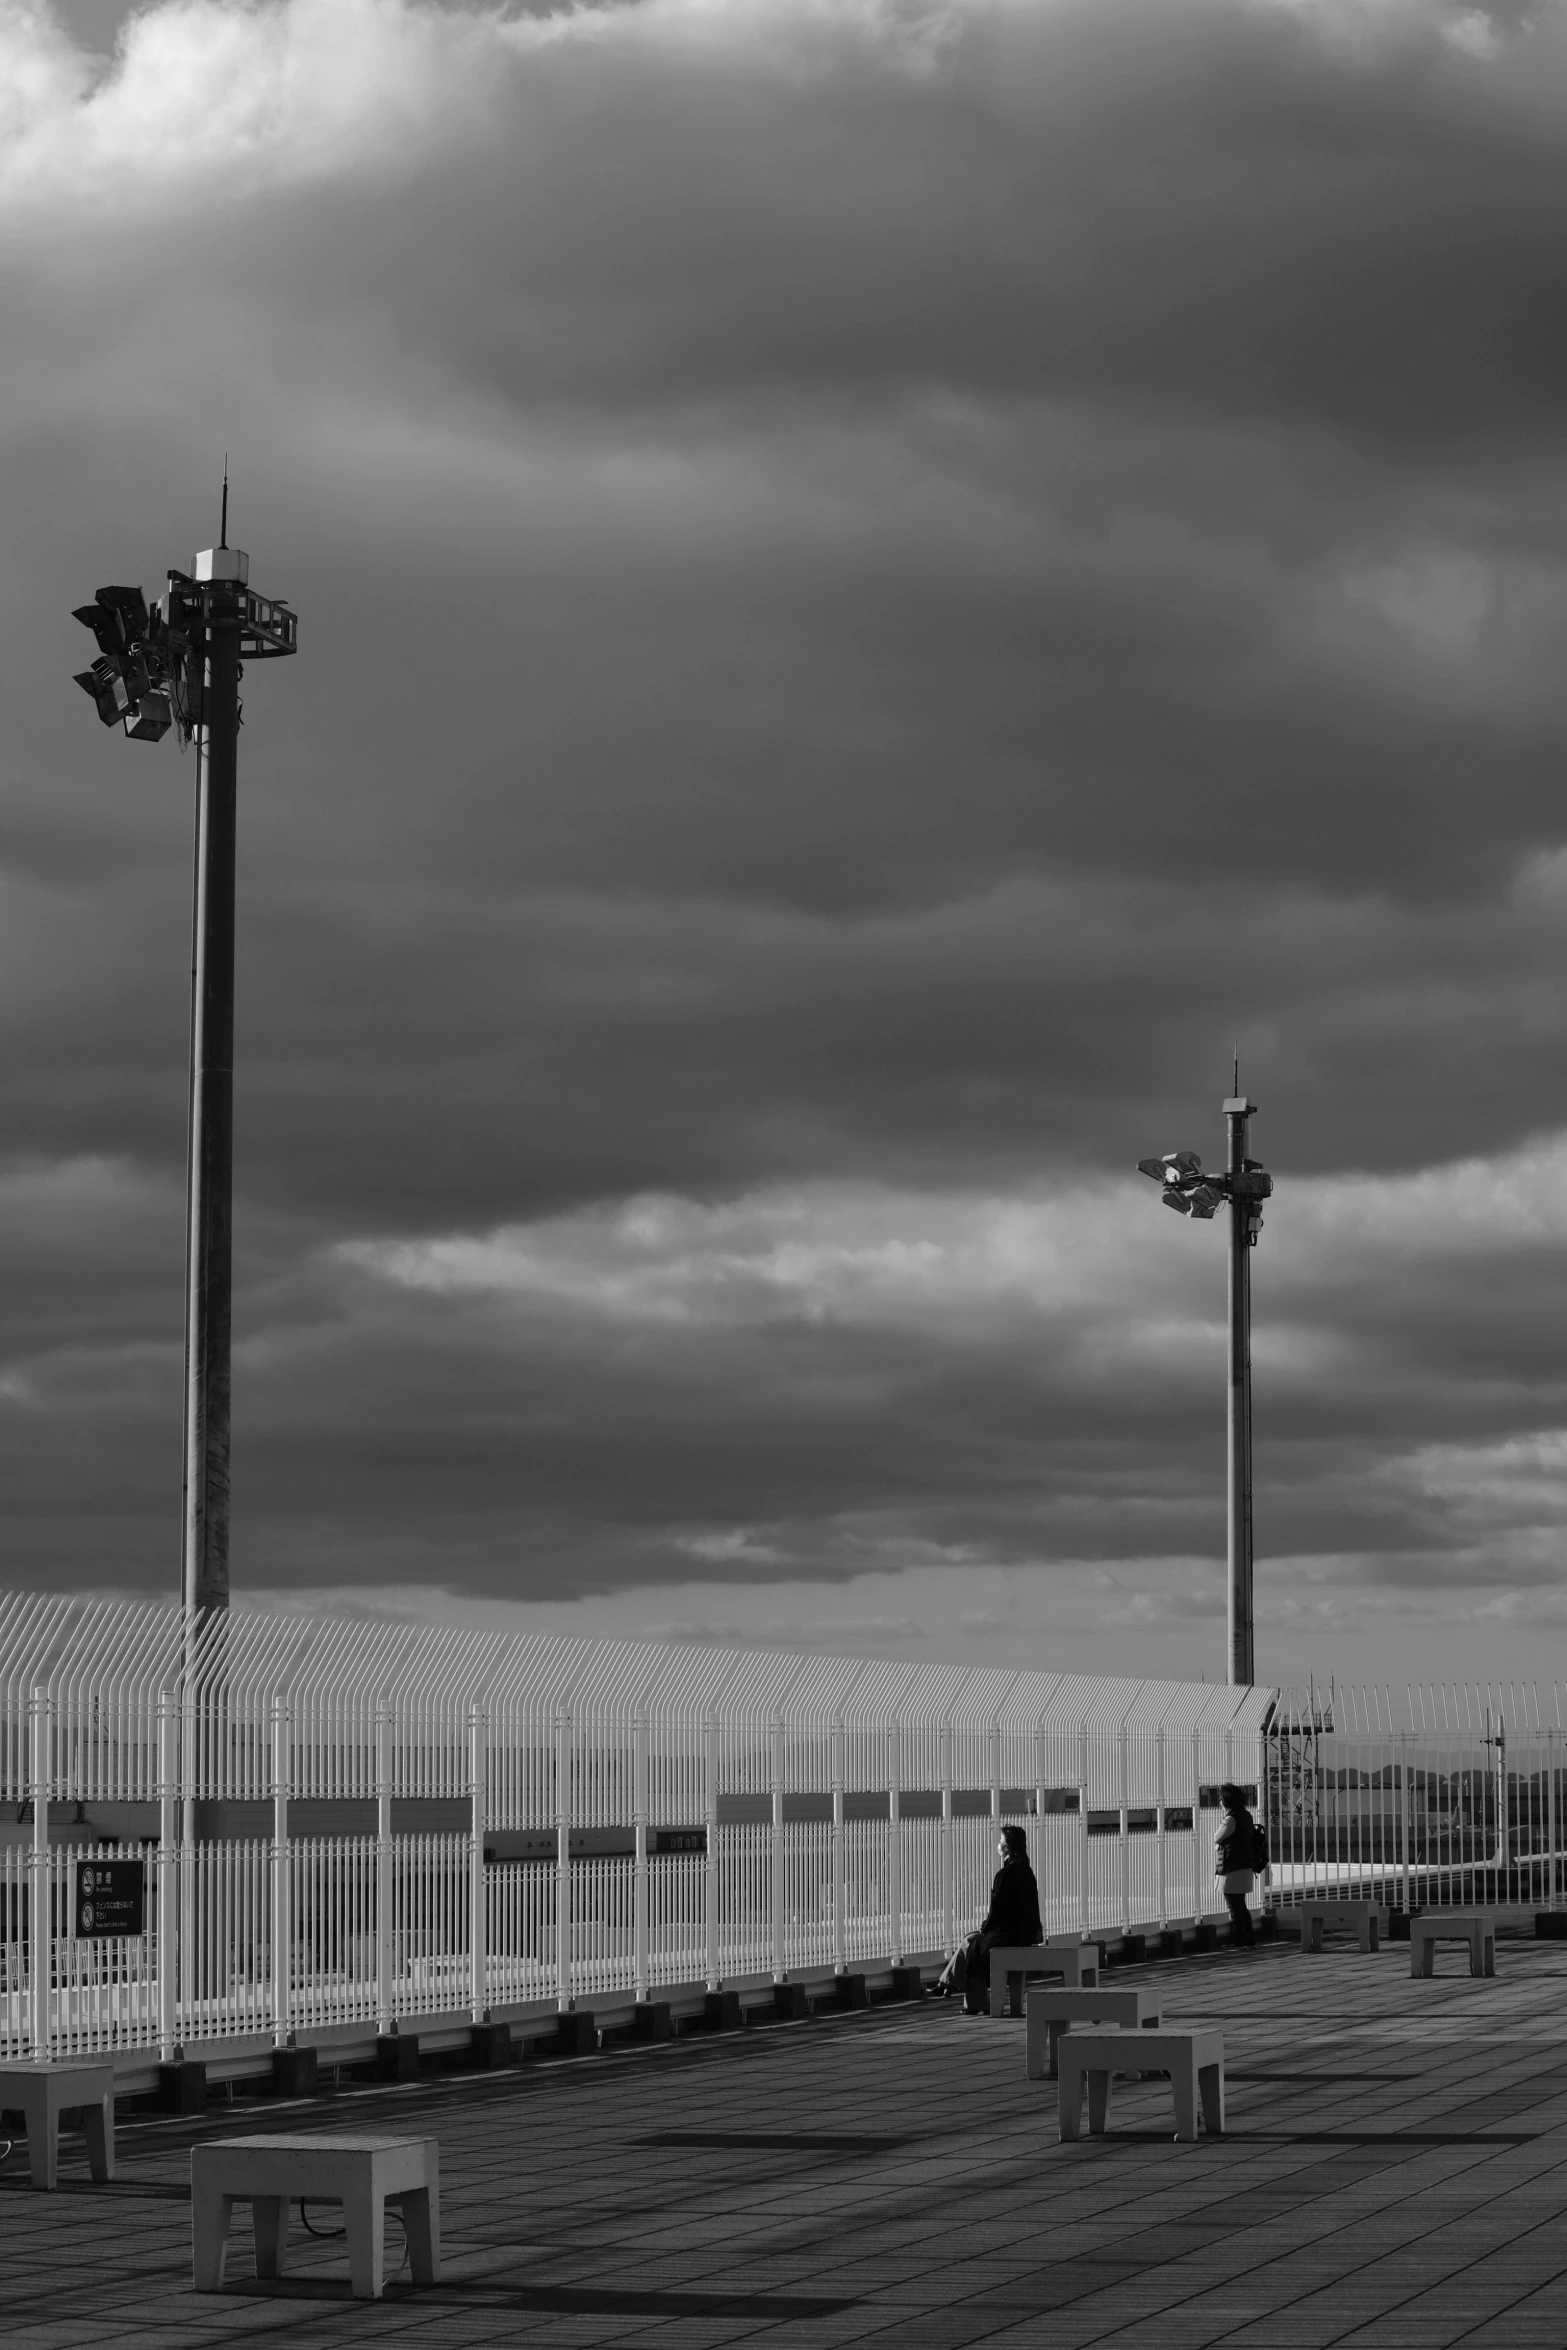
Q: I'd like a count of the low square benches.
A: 7